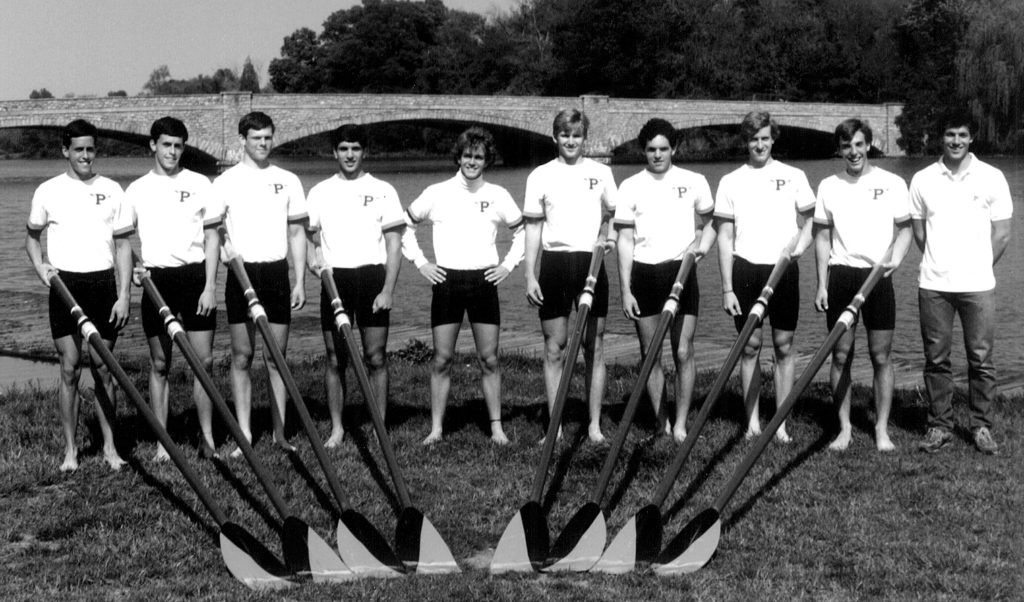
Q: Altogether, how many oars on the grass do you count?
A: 8